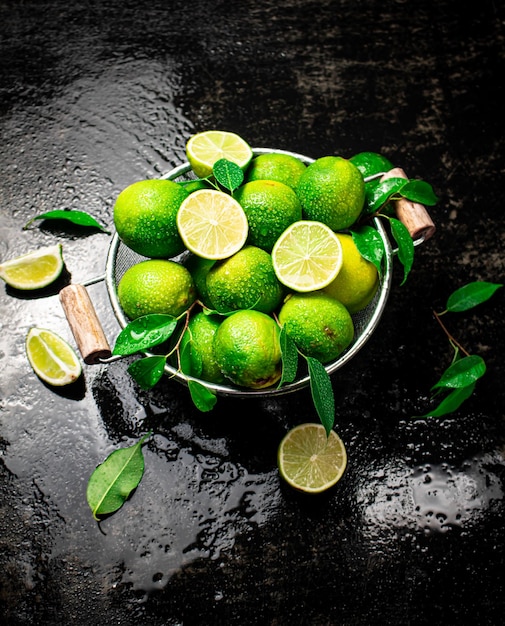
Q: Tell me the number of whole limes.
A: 12